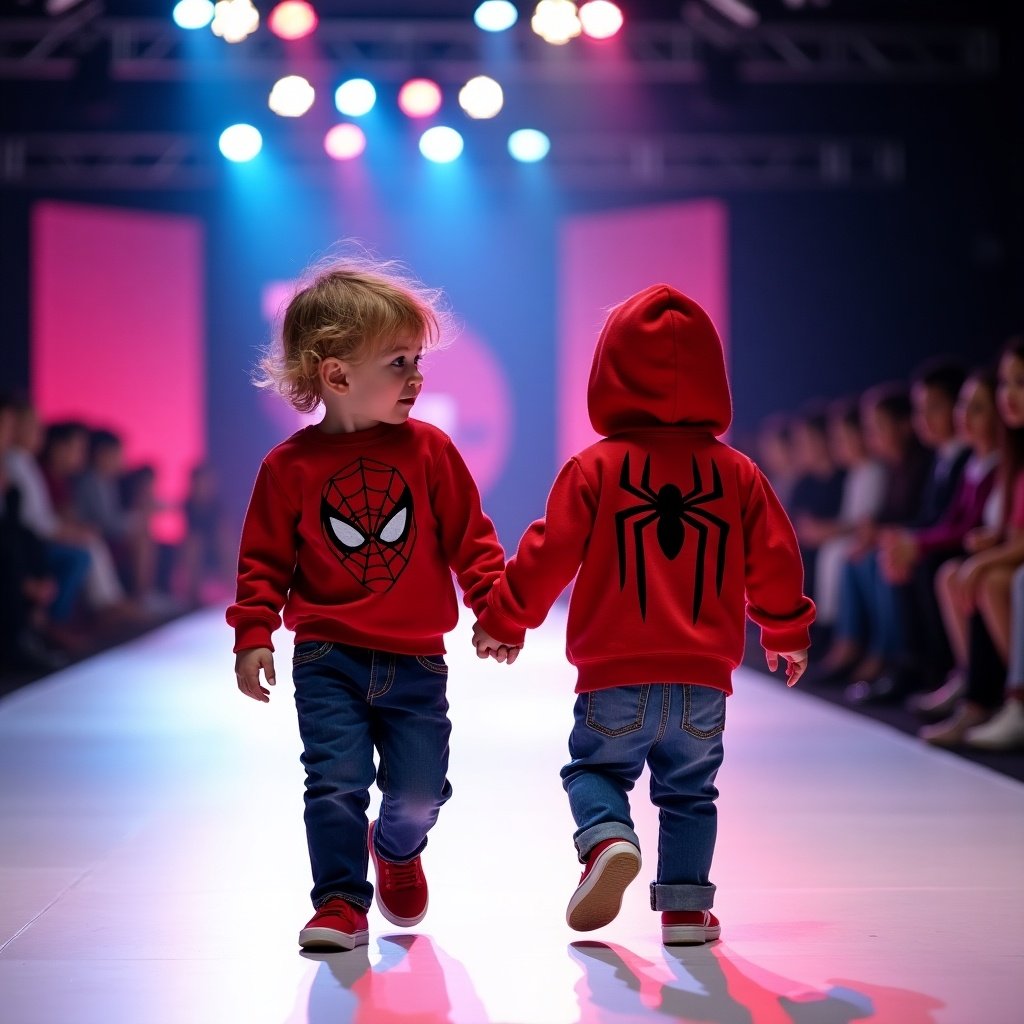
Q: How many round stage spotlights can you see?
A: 14